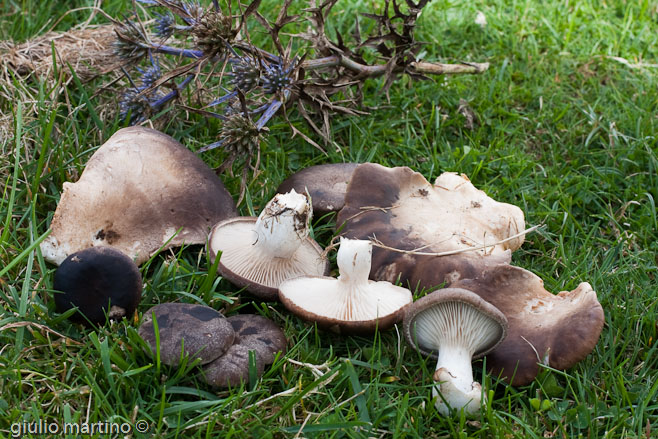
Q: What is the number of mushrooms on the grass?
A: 10